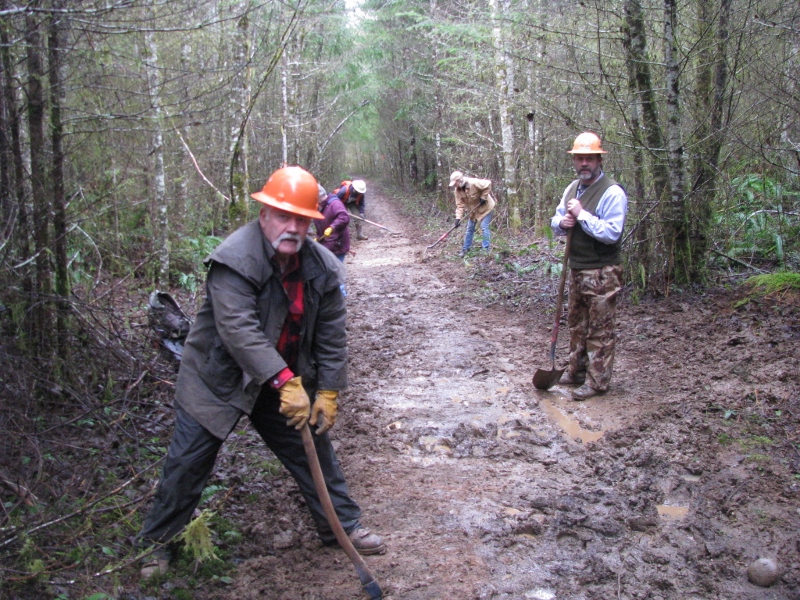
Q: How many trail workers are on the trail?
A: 5